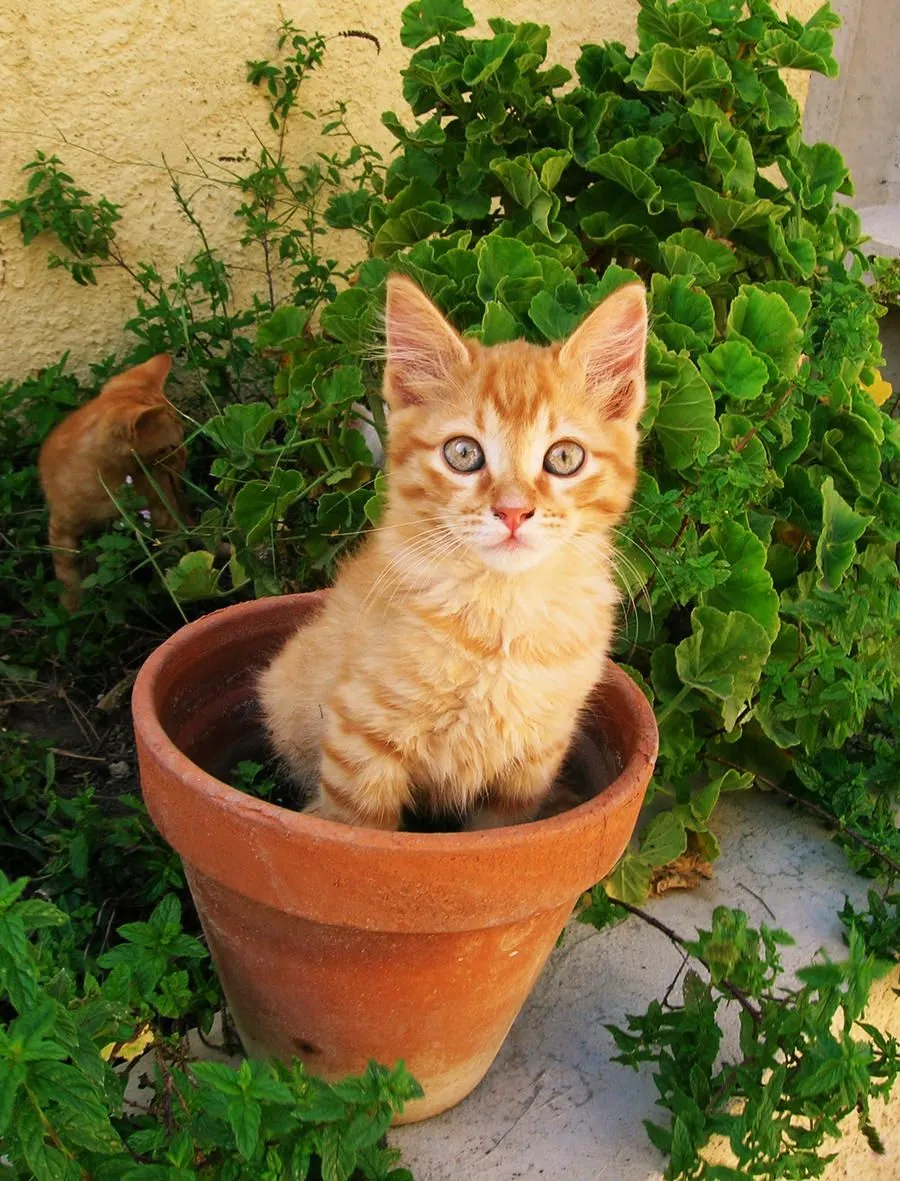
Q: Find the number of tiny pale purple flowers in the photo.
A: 2